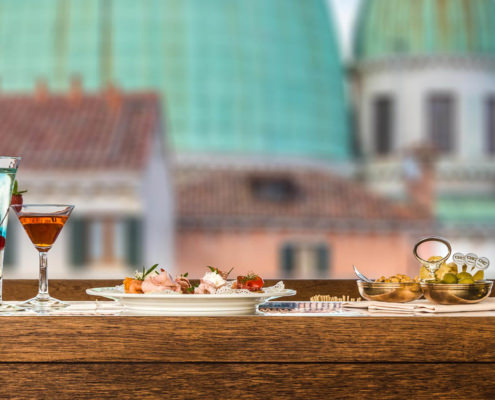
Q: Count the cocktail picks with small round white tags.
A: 3